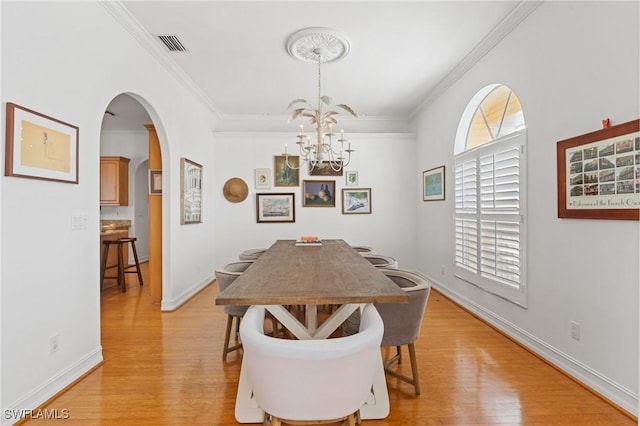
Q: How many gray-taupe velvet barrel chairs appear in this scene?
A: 5